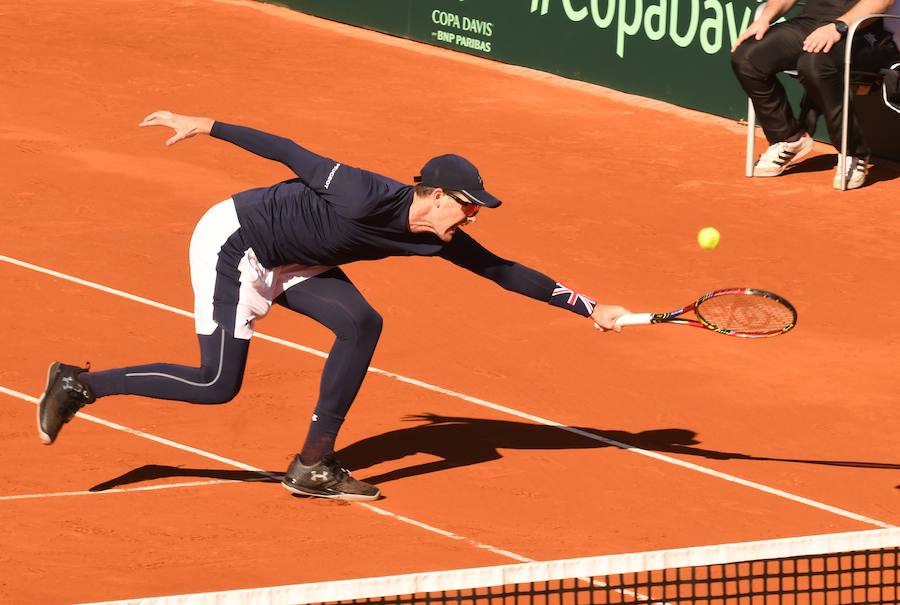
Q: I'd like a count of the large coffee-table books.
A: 0